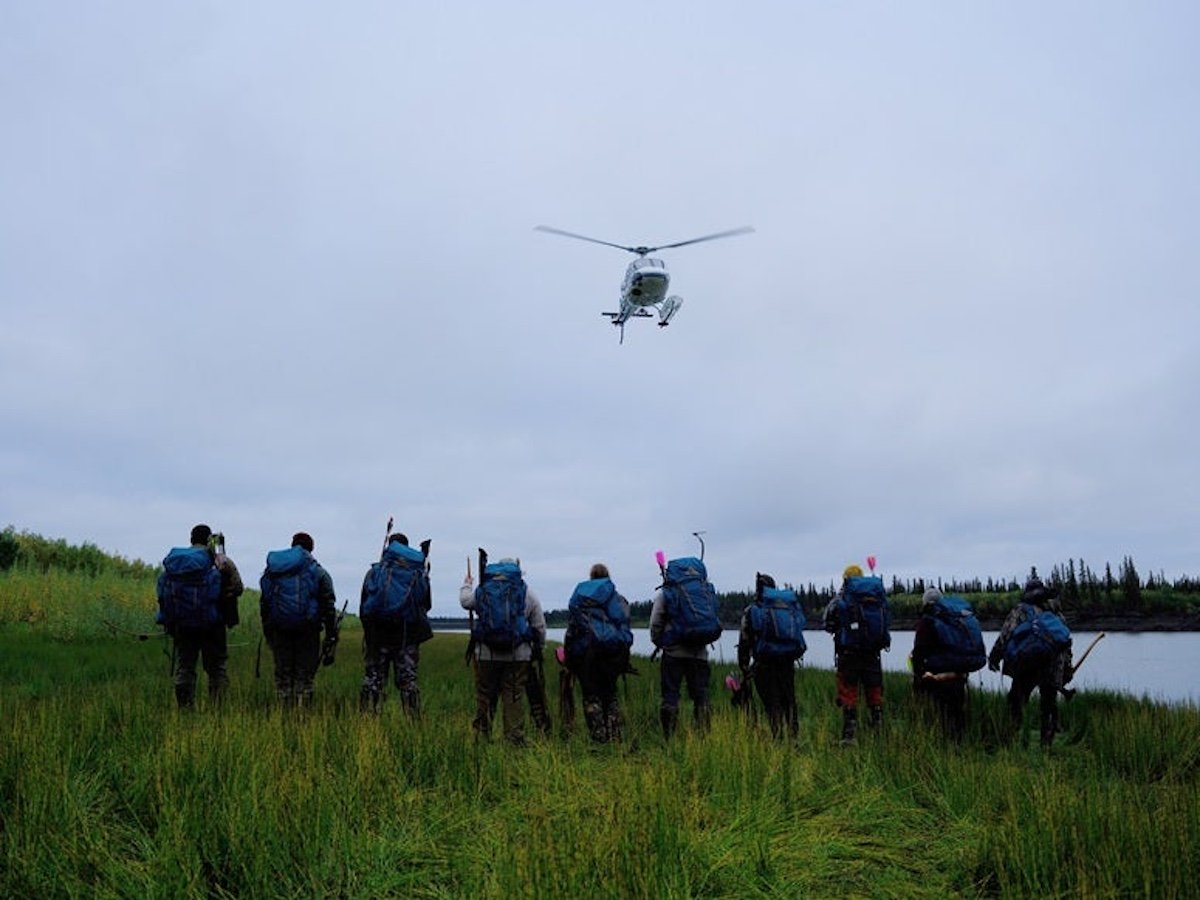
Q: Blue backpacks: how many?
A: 10